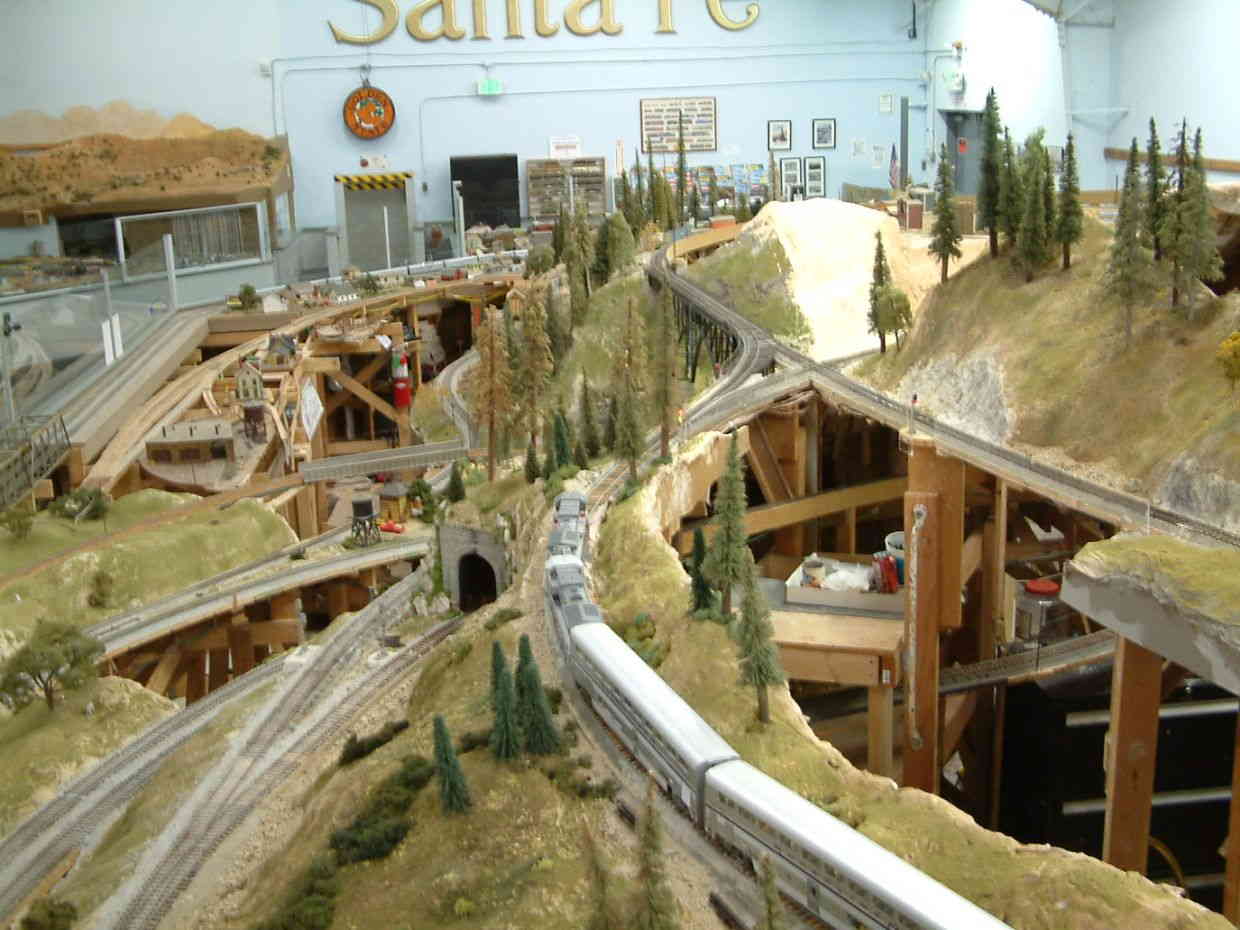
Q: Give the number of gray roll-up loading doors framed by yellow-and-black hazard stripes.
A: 1